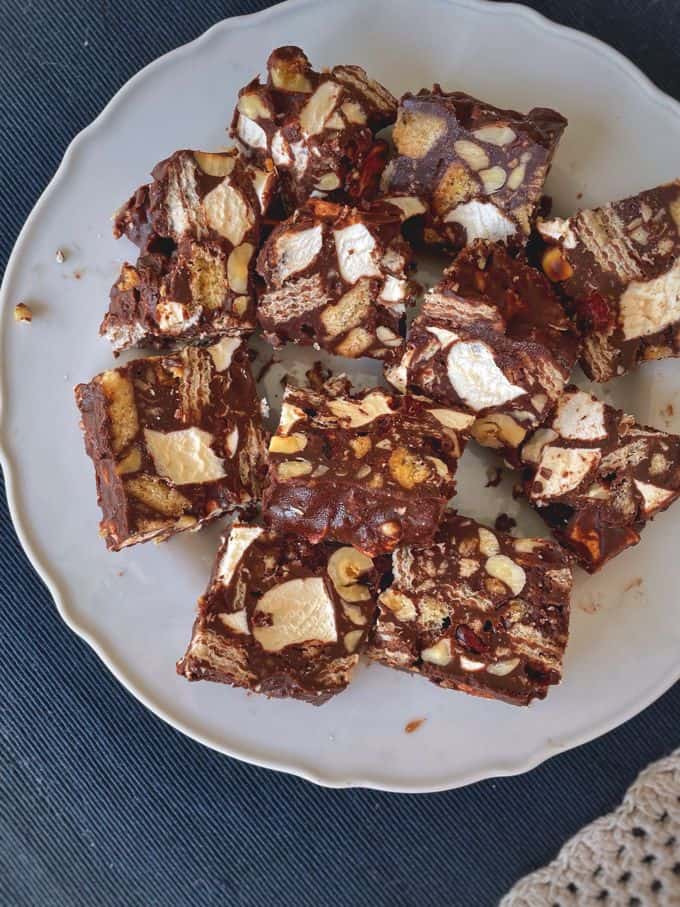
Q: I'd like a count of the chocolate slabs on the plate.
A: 11